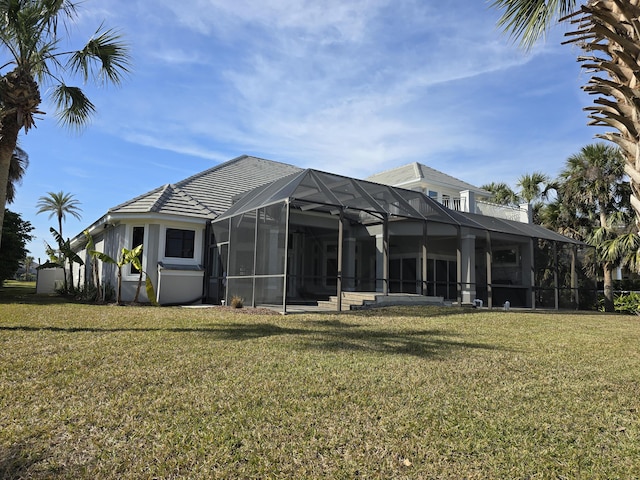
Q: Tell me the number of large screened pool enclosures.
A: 1